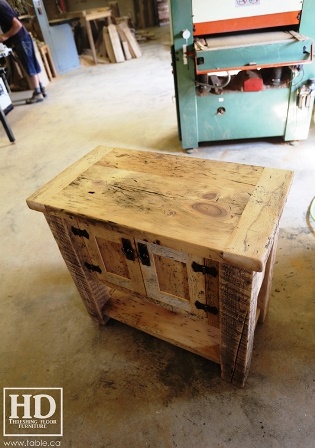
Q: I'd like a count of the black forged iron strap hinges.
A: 4